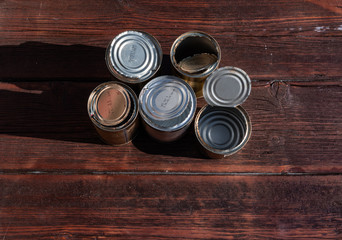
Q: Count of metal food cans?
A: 5